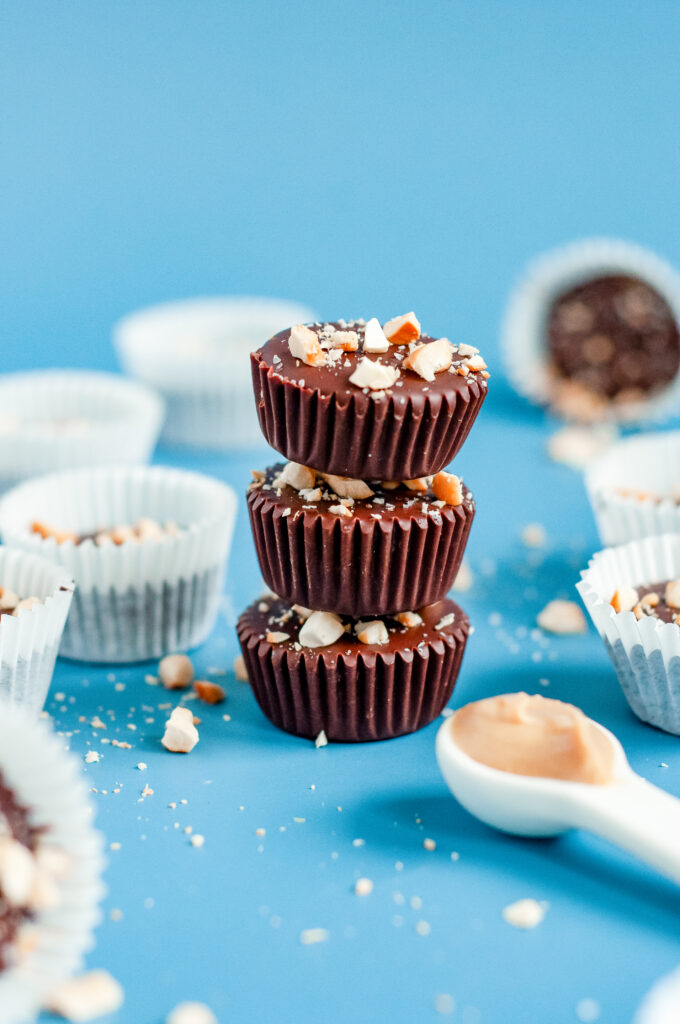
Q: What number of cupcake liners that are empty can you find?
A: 2